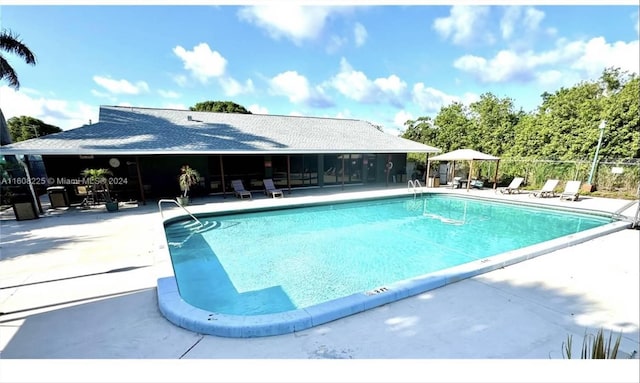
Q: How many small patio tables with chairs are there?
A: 1